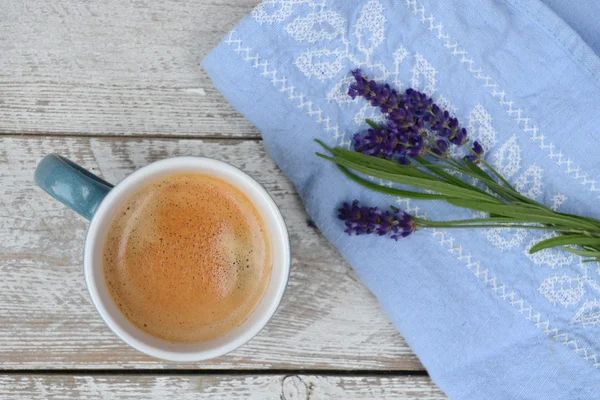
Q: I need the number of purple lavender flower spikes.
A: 4